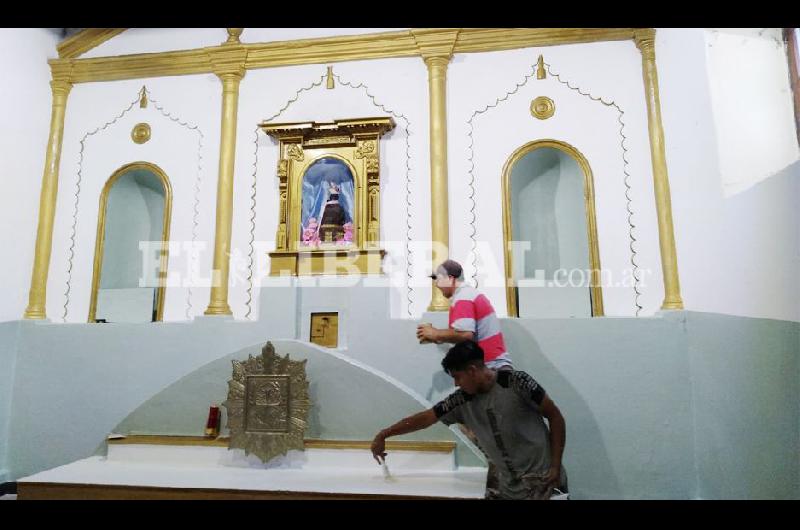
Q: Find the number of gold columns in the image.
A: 4